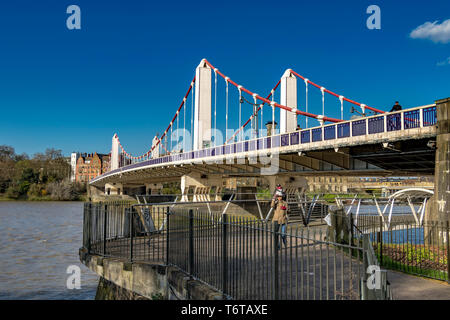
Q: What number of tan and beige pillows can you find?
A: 0